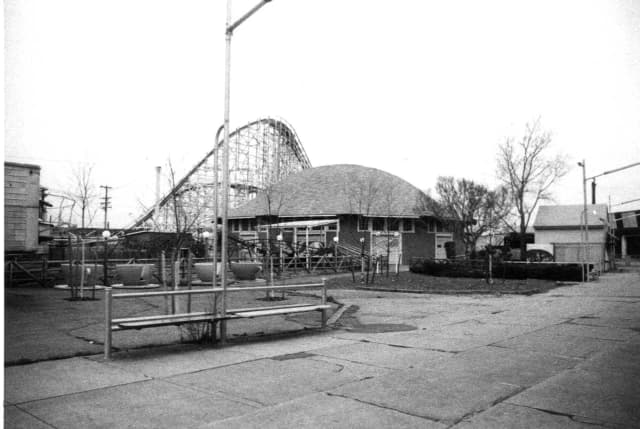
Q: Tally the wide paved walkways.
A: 1